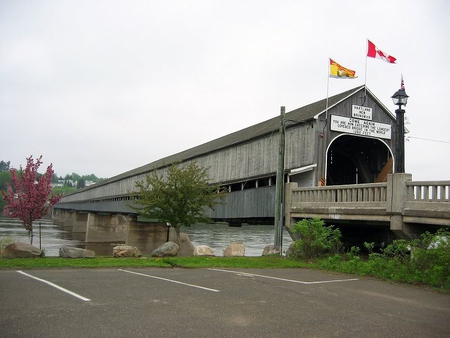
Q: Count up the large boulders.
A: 7